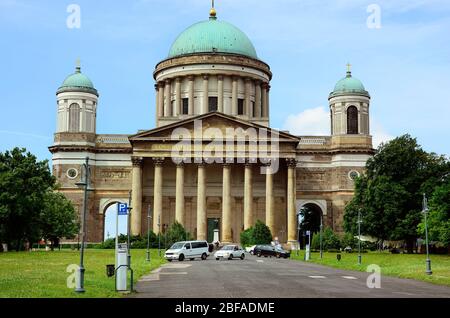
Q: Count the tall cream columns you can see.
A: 8